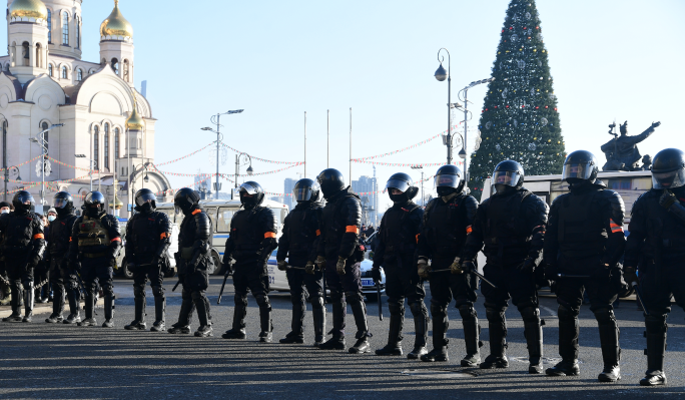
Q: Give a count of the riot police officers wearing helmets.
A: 13